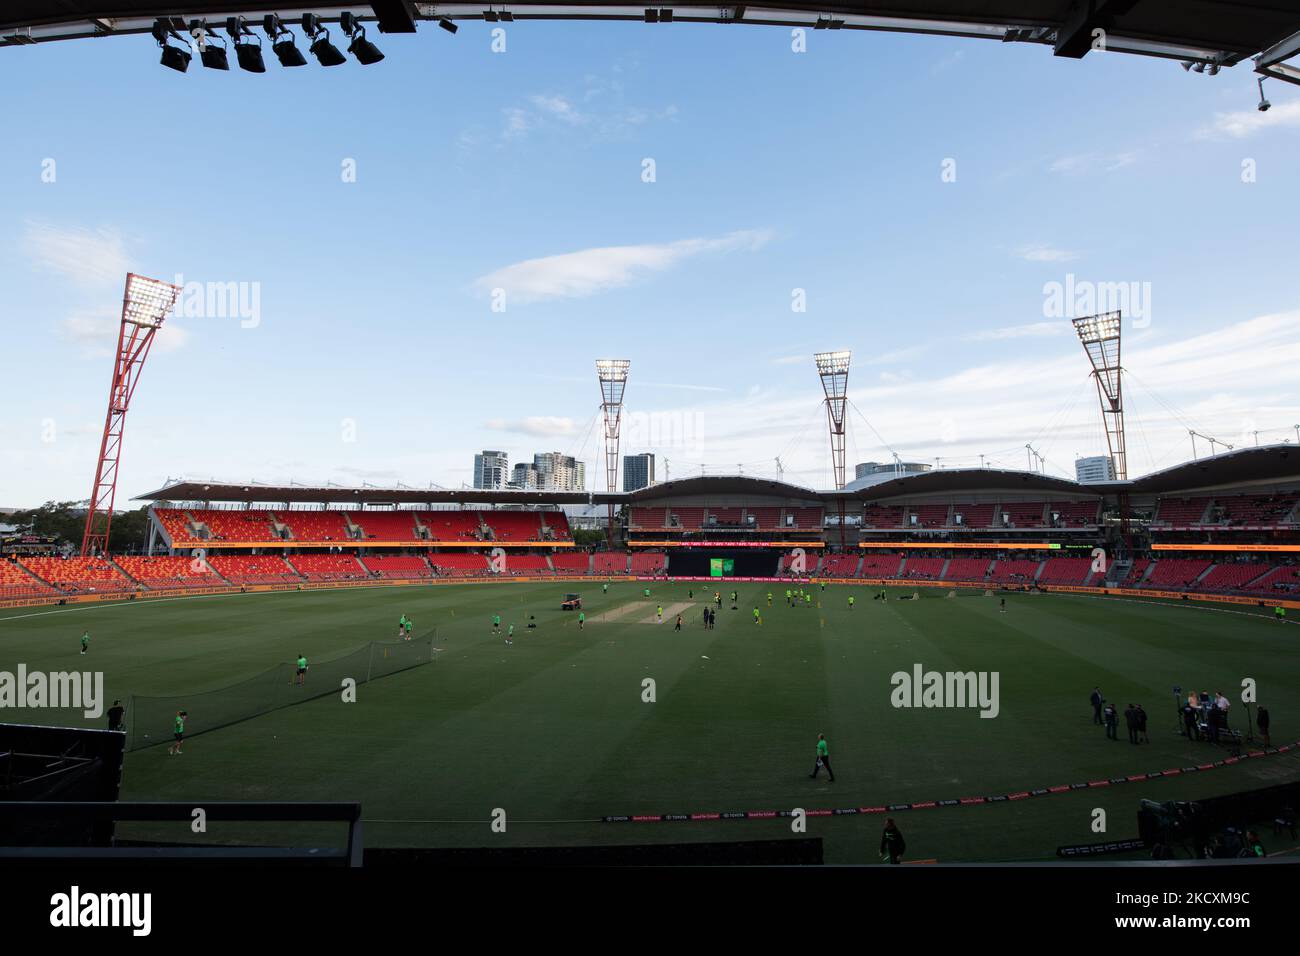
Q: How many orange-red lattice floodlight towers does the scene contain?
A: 4